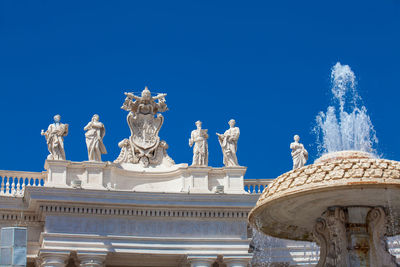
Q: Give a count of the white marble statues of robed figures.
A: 5